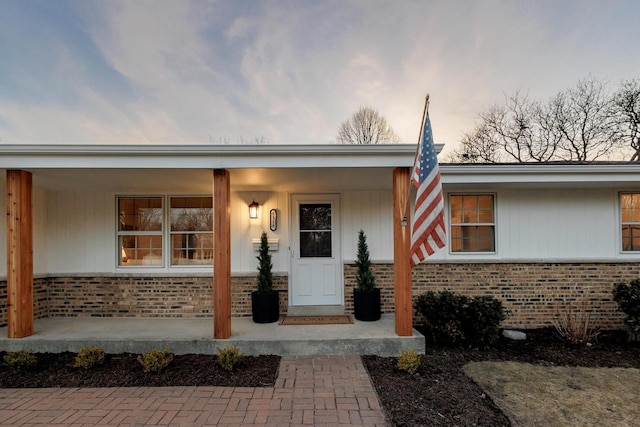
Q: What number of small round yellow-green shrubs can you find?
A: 5